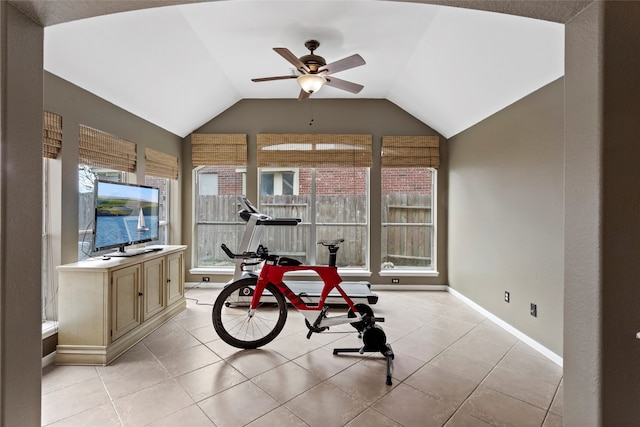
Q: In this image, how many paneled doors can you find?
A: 3